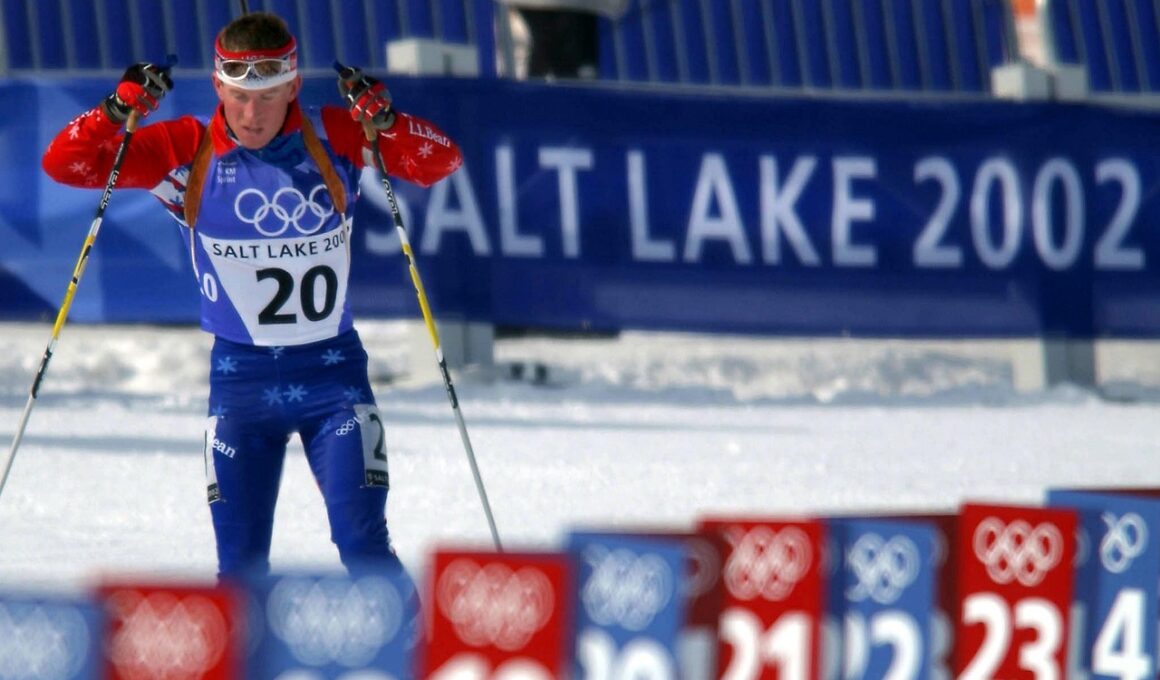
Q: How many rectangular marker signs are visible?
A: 9